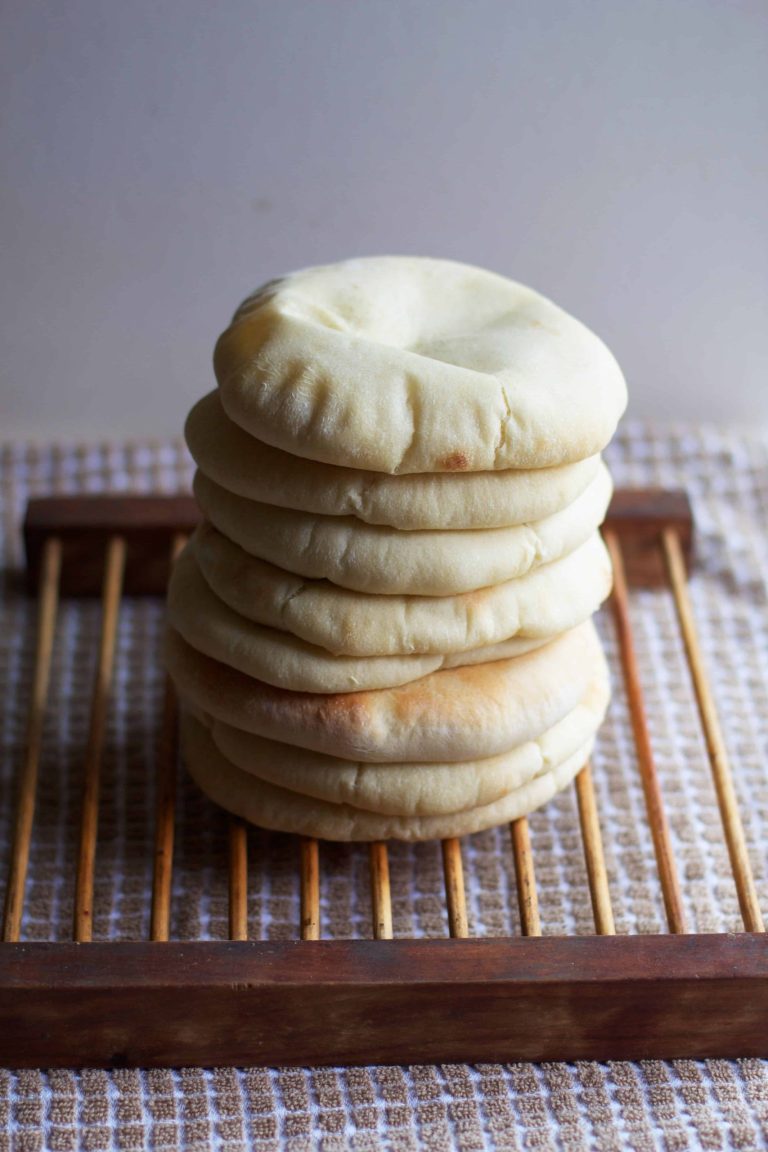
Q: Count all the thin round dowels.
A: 11